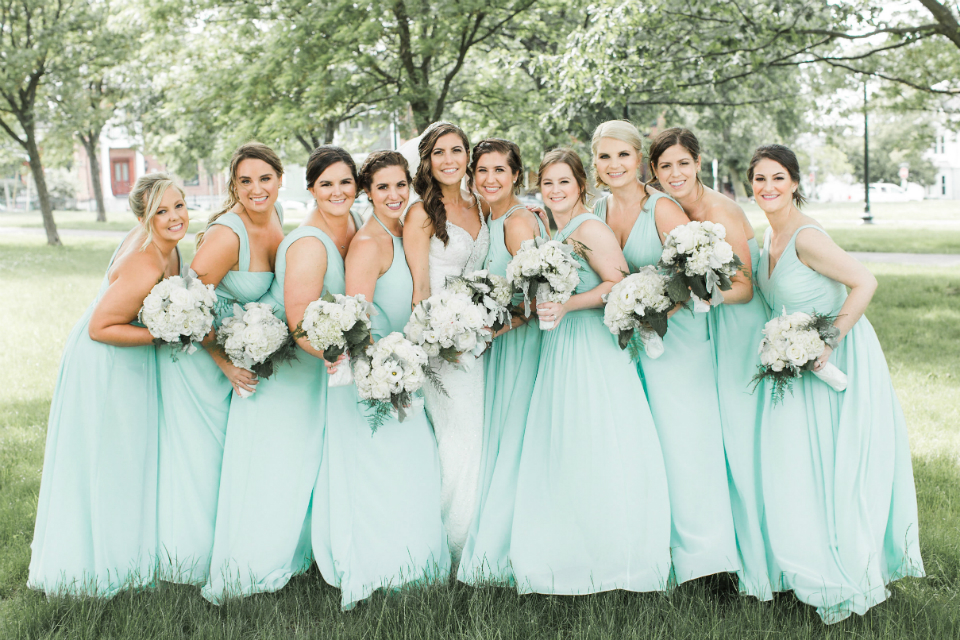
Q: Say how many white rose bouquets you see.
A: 10